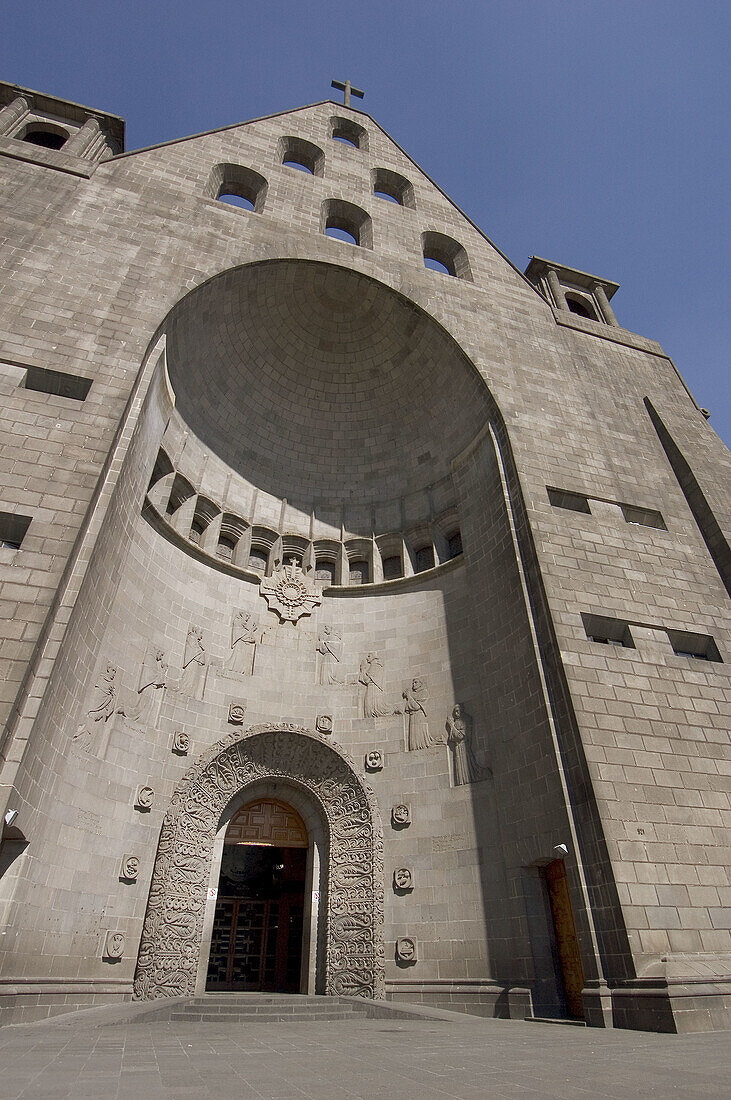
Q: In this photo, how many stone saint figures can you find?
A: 8